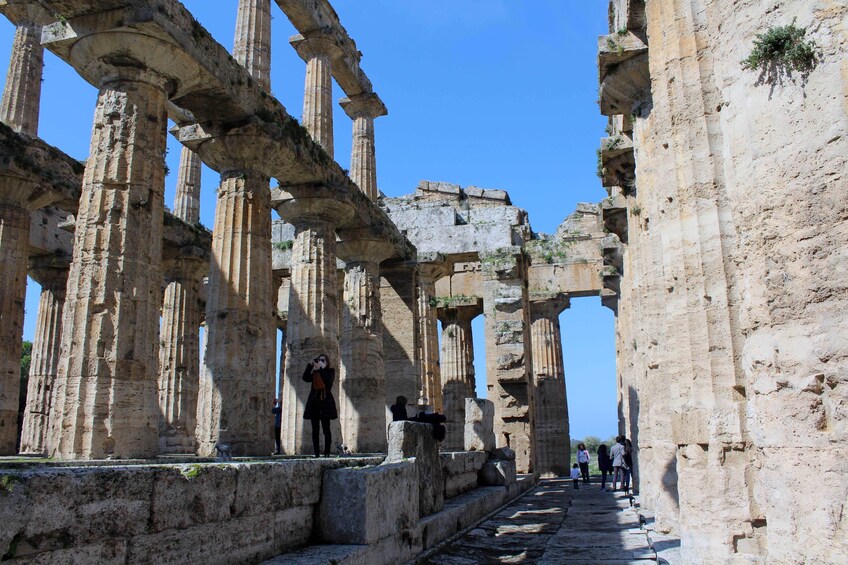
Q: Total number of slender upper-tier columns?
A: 5